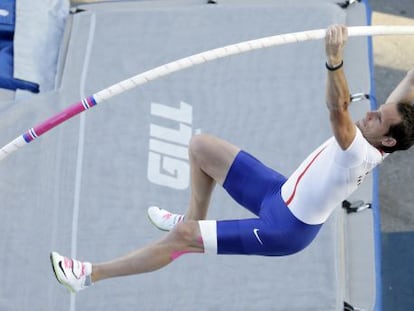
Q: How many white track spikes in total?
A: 2